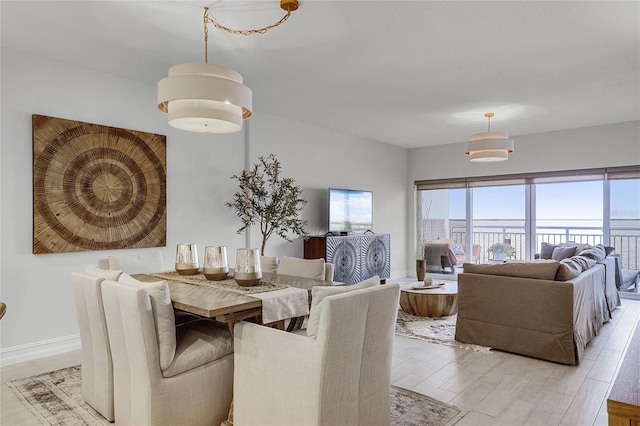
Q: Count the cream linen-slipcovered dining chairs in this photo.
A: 6